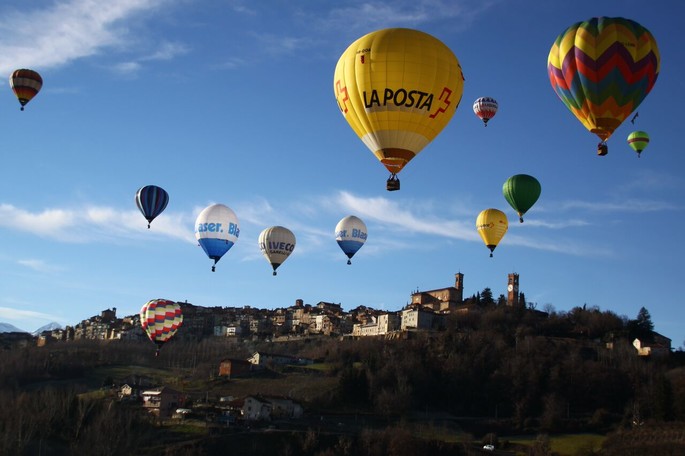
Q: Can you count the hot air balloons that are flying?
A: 12